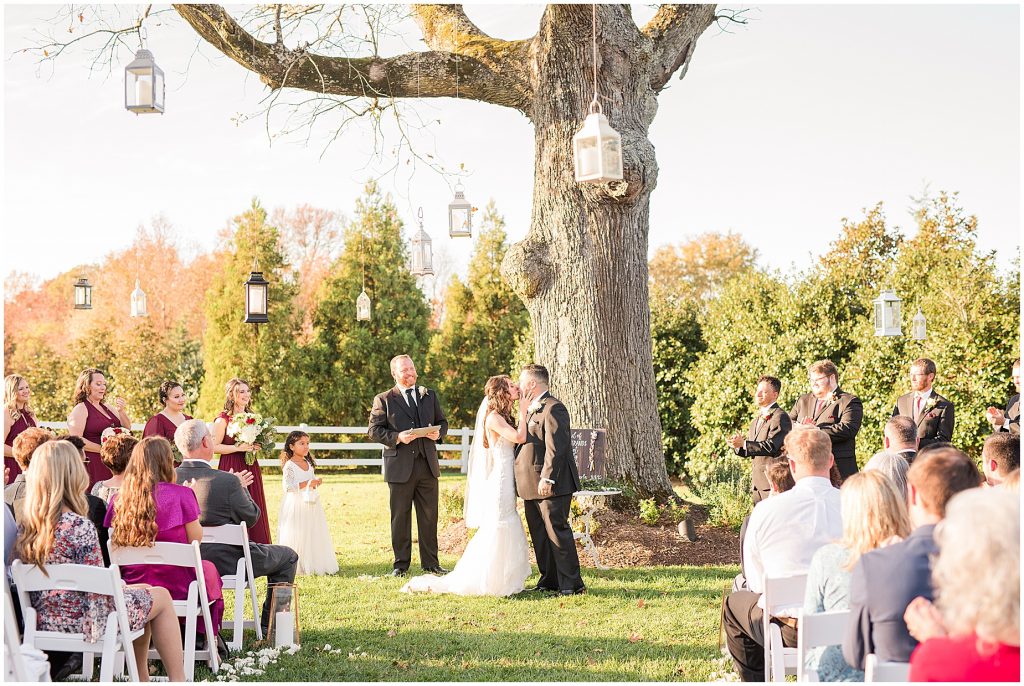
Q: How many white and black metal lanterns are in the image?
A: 10